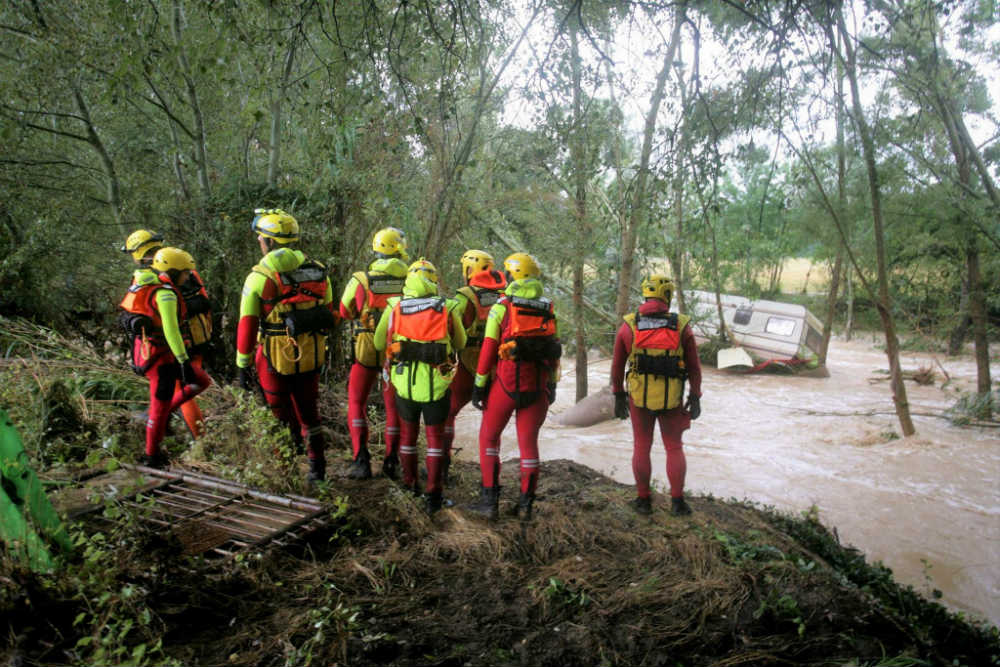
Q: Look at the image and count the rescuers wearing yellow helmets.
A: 8